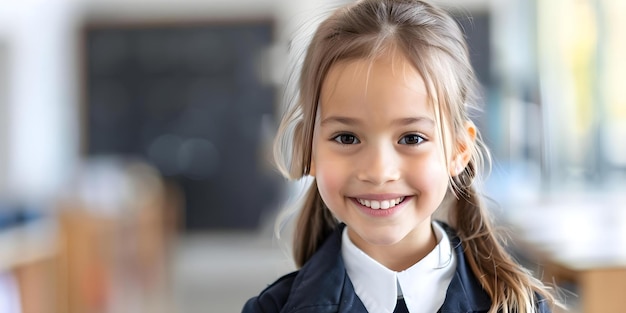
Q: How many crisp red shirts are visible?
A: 0